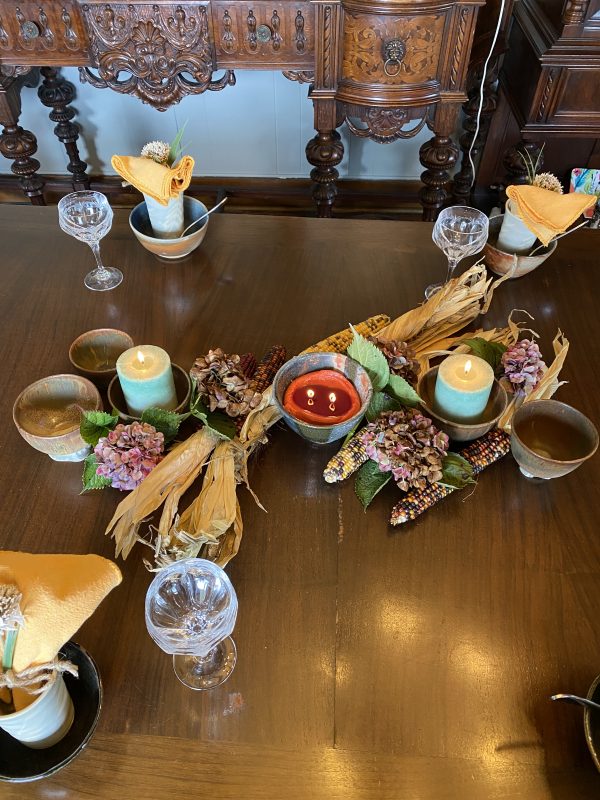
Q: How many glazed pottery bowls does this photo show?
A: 10